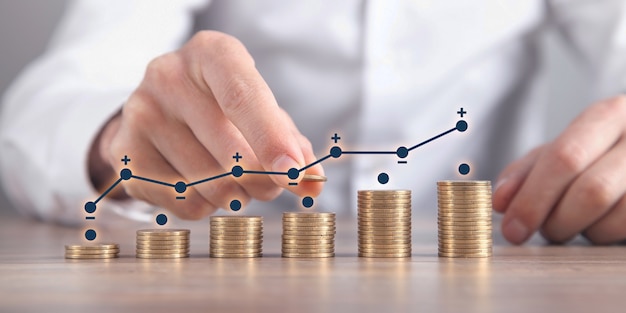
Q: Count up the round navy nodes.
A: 14